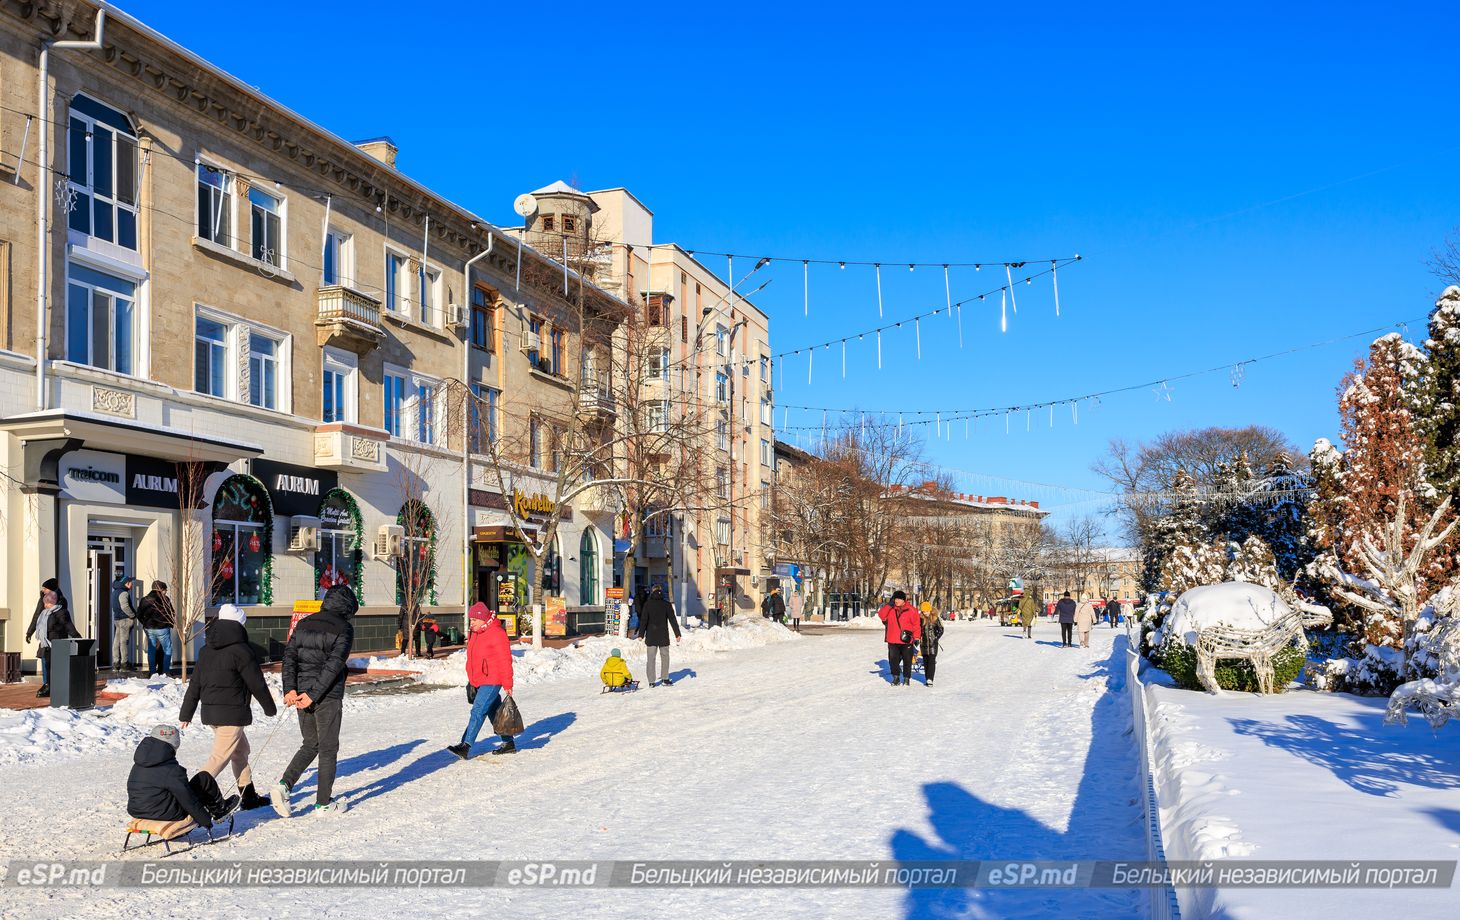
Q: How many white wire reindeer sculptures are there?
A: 1